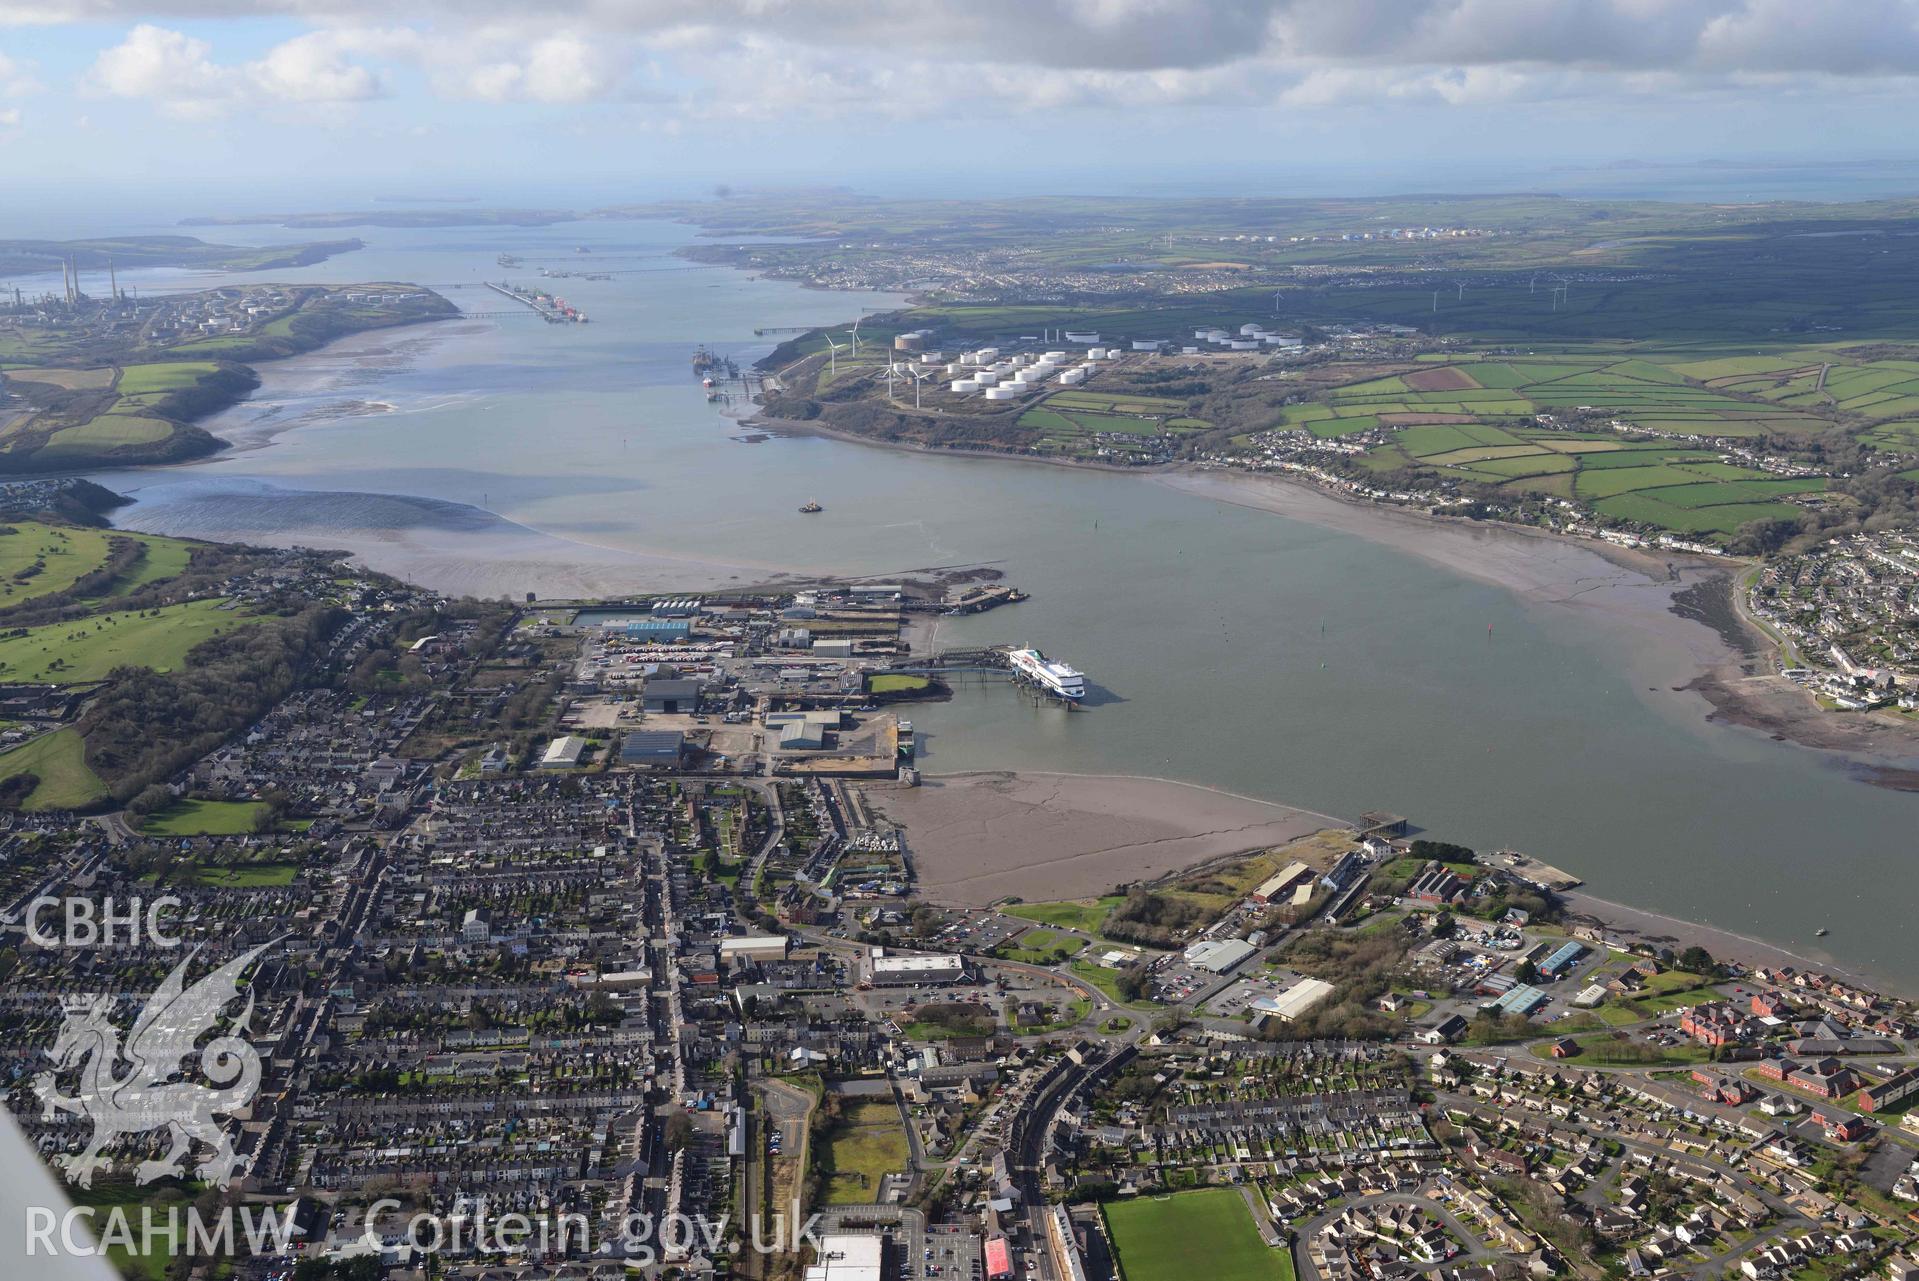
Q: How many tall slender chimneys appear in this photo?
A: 3